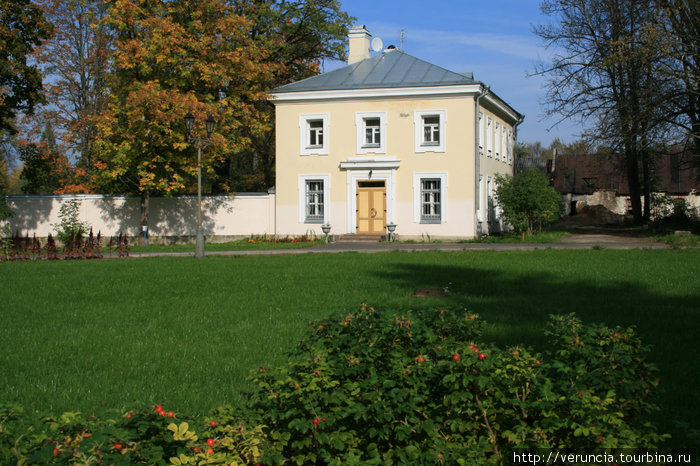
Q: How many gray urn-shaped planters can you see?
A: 2